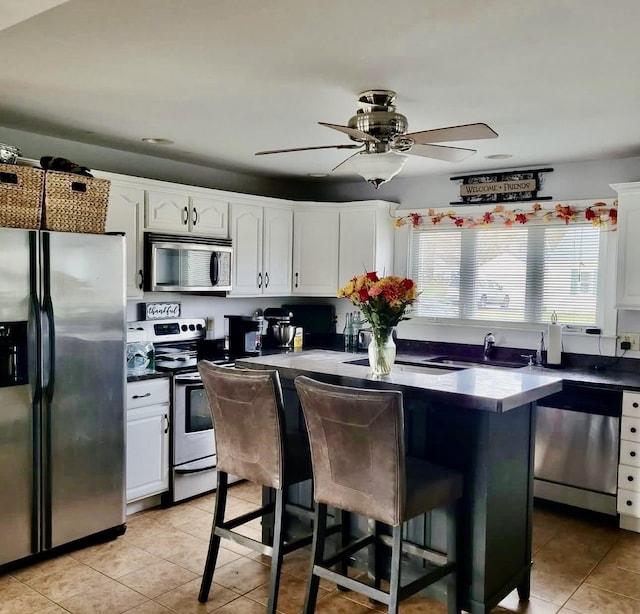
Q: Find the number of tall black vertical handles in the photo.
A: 2